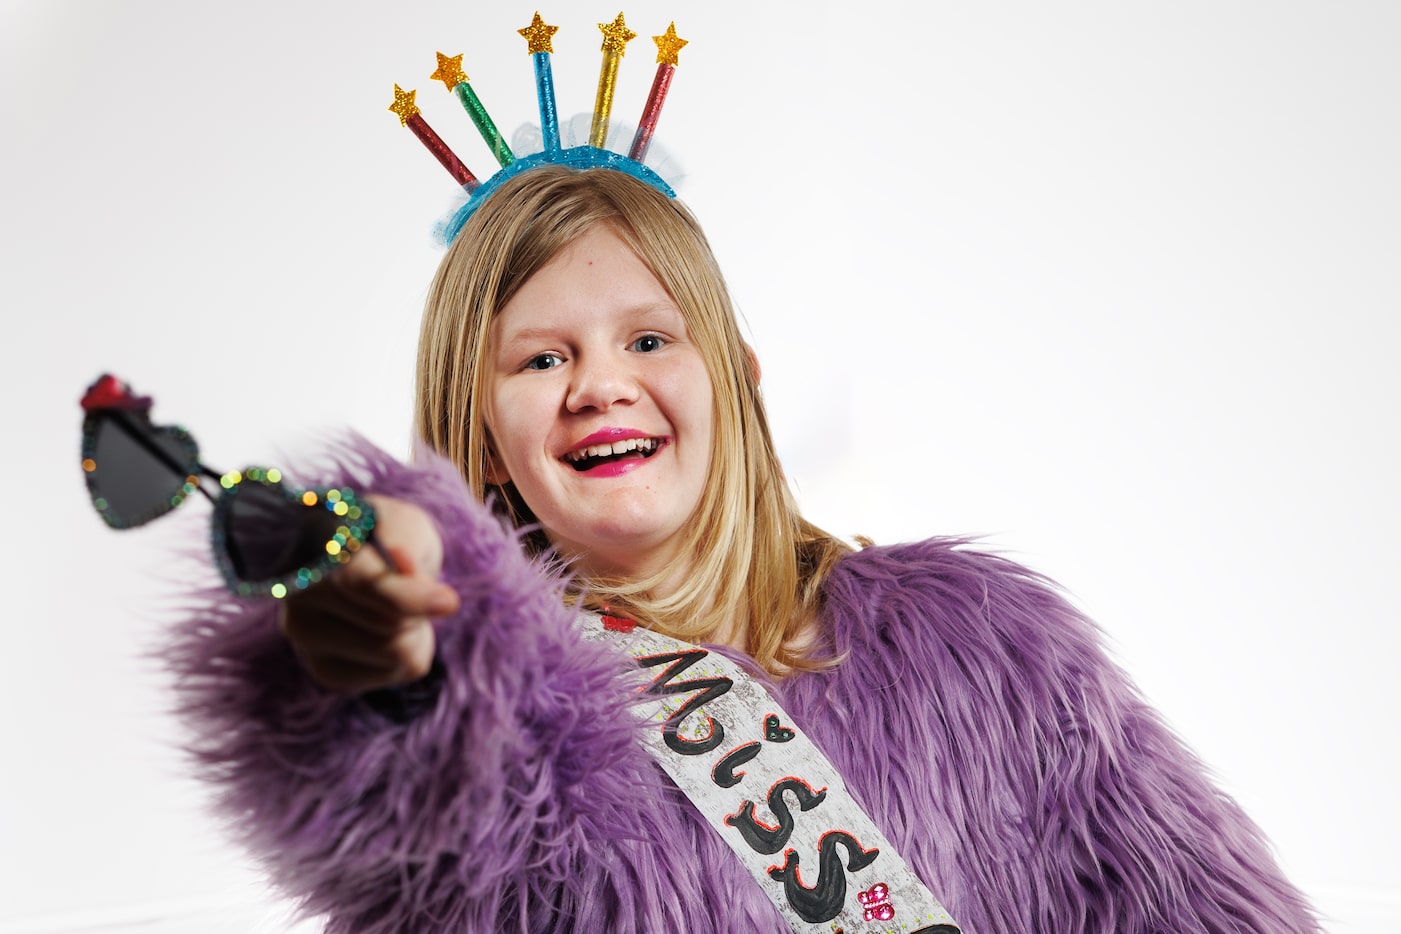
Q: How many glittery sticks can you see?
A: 5